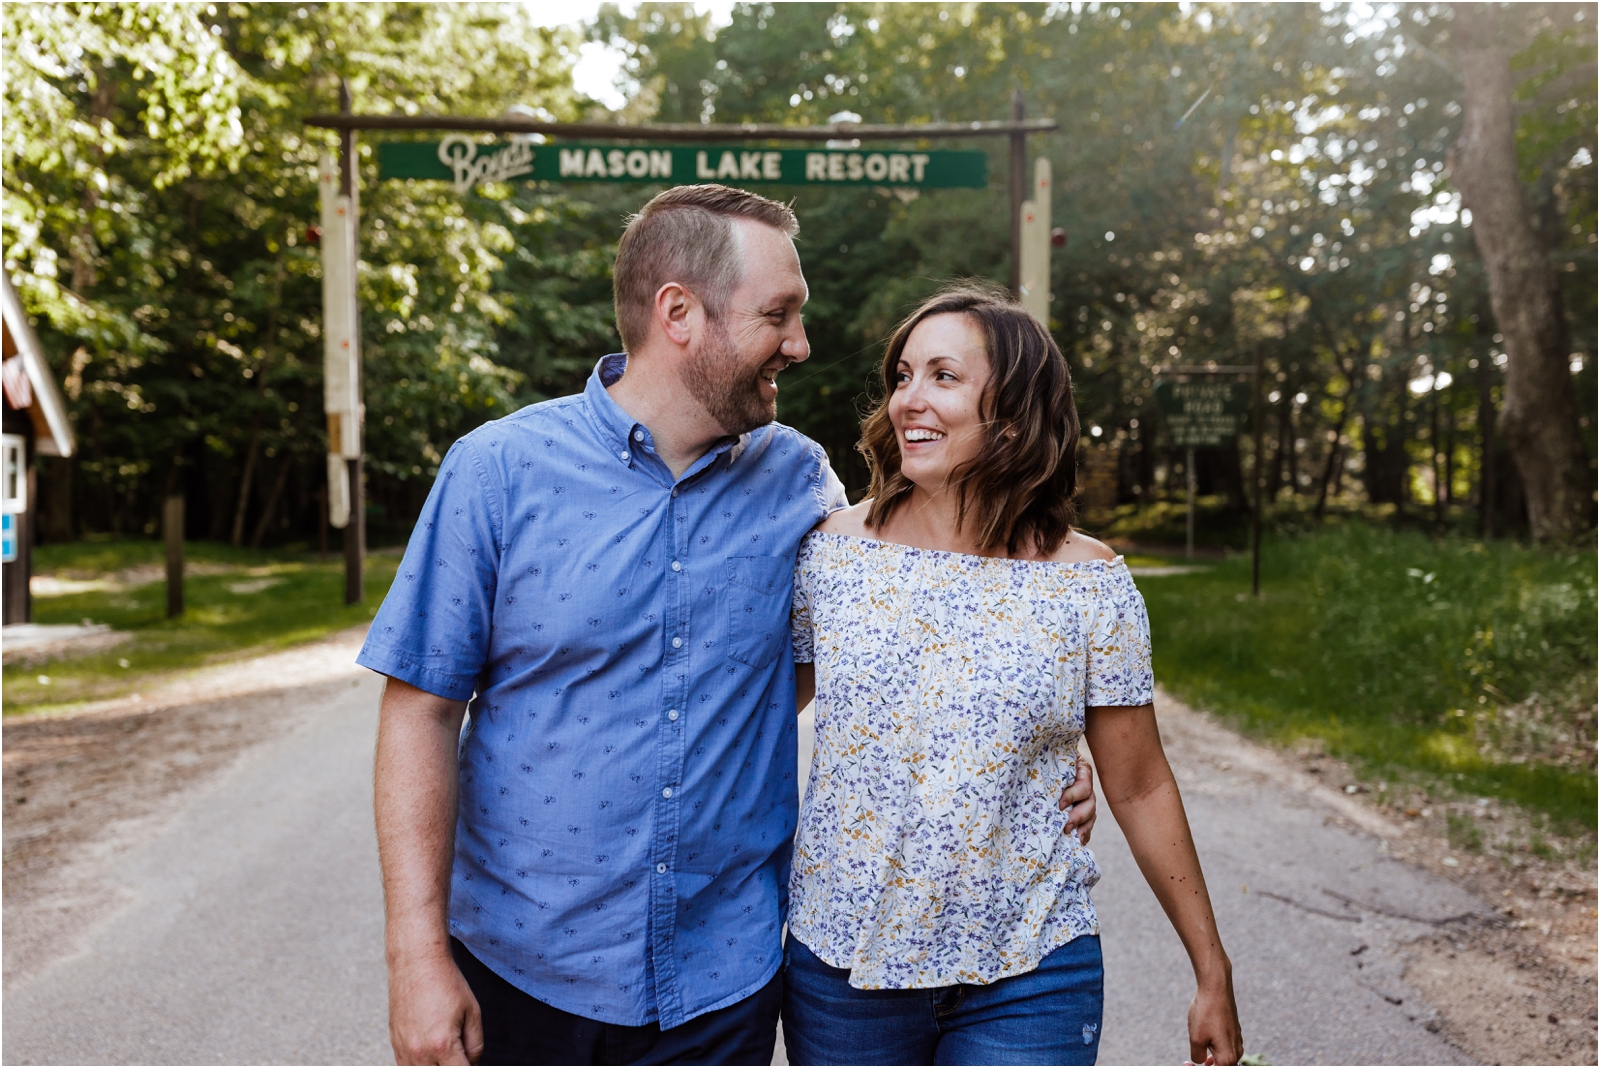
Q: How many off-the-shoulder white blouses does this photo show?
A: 1